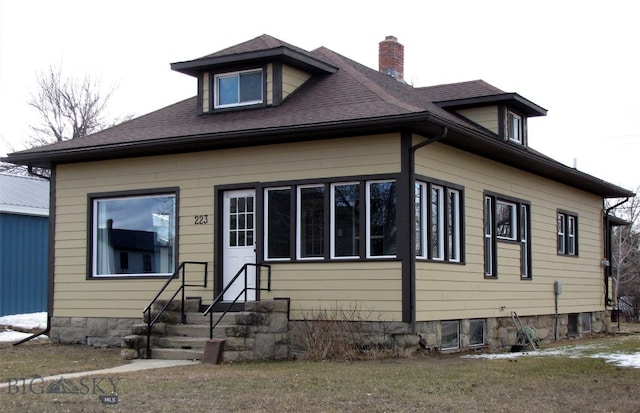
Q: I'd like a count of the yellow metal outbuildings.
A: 0